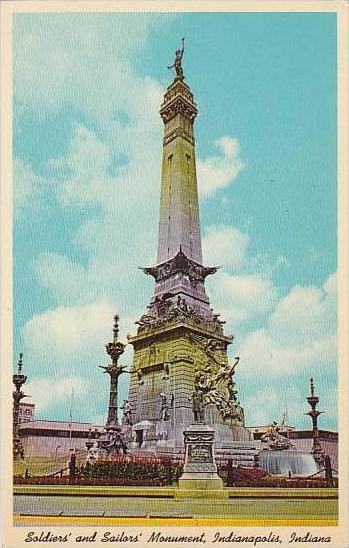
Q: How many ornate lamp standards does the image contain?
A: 3